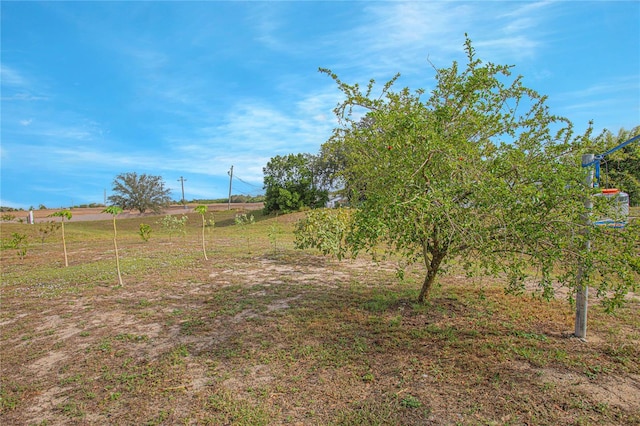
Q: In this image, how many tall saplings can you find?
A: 3